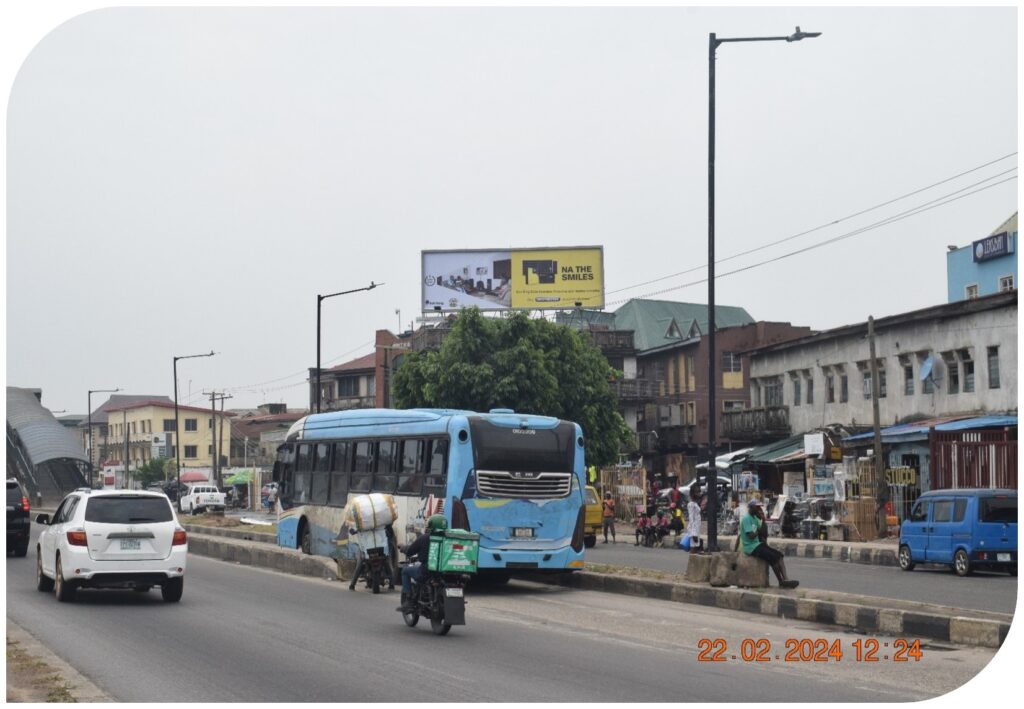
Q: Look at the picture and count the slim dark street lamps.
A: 4